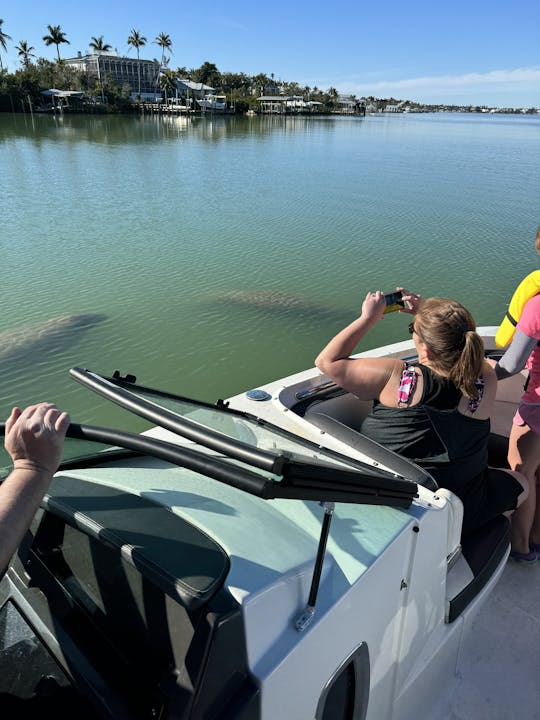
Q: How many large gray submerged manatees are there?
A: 2